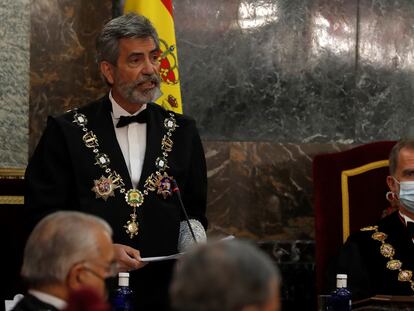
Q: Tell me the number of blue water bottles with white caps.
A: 2